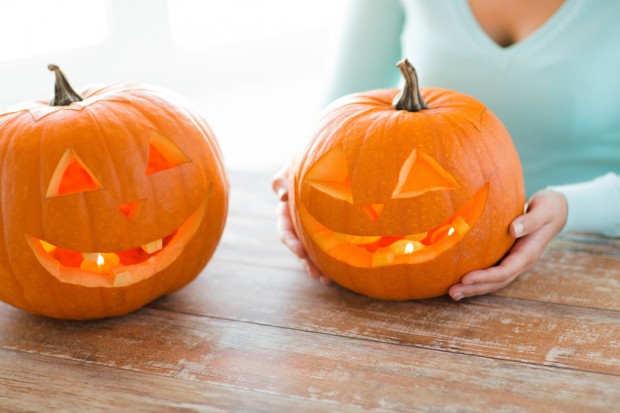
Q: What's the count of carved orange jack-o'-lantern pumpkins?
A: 2